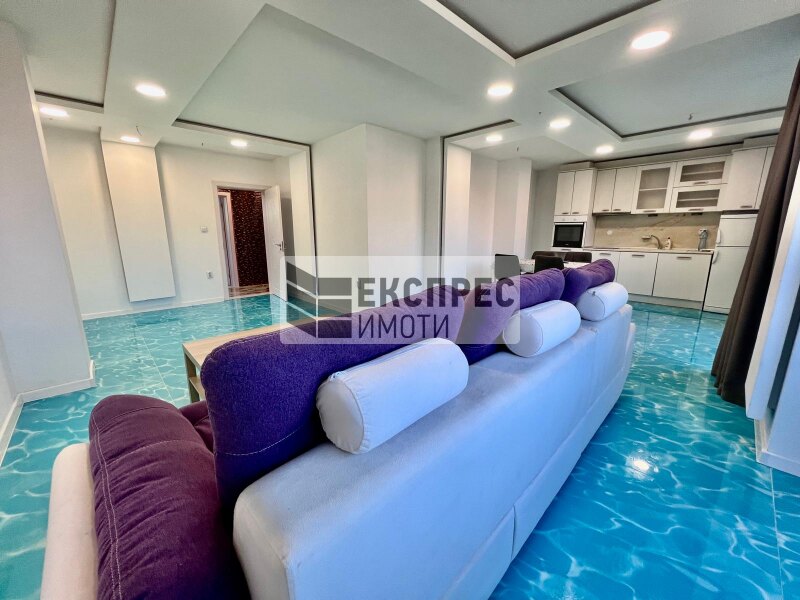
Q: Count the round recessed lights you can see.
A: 10